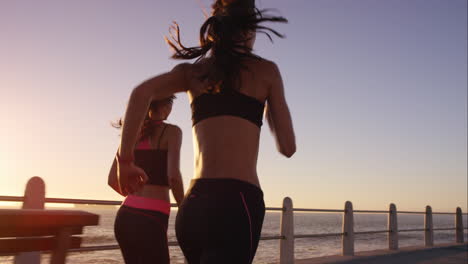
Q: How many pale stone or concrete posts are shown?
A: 6